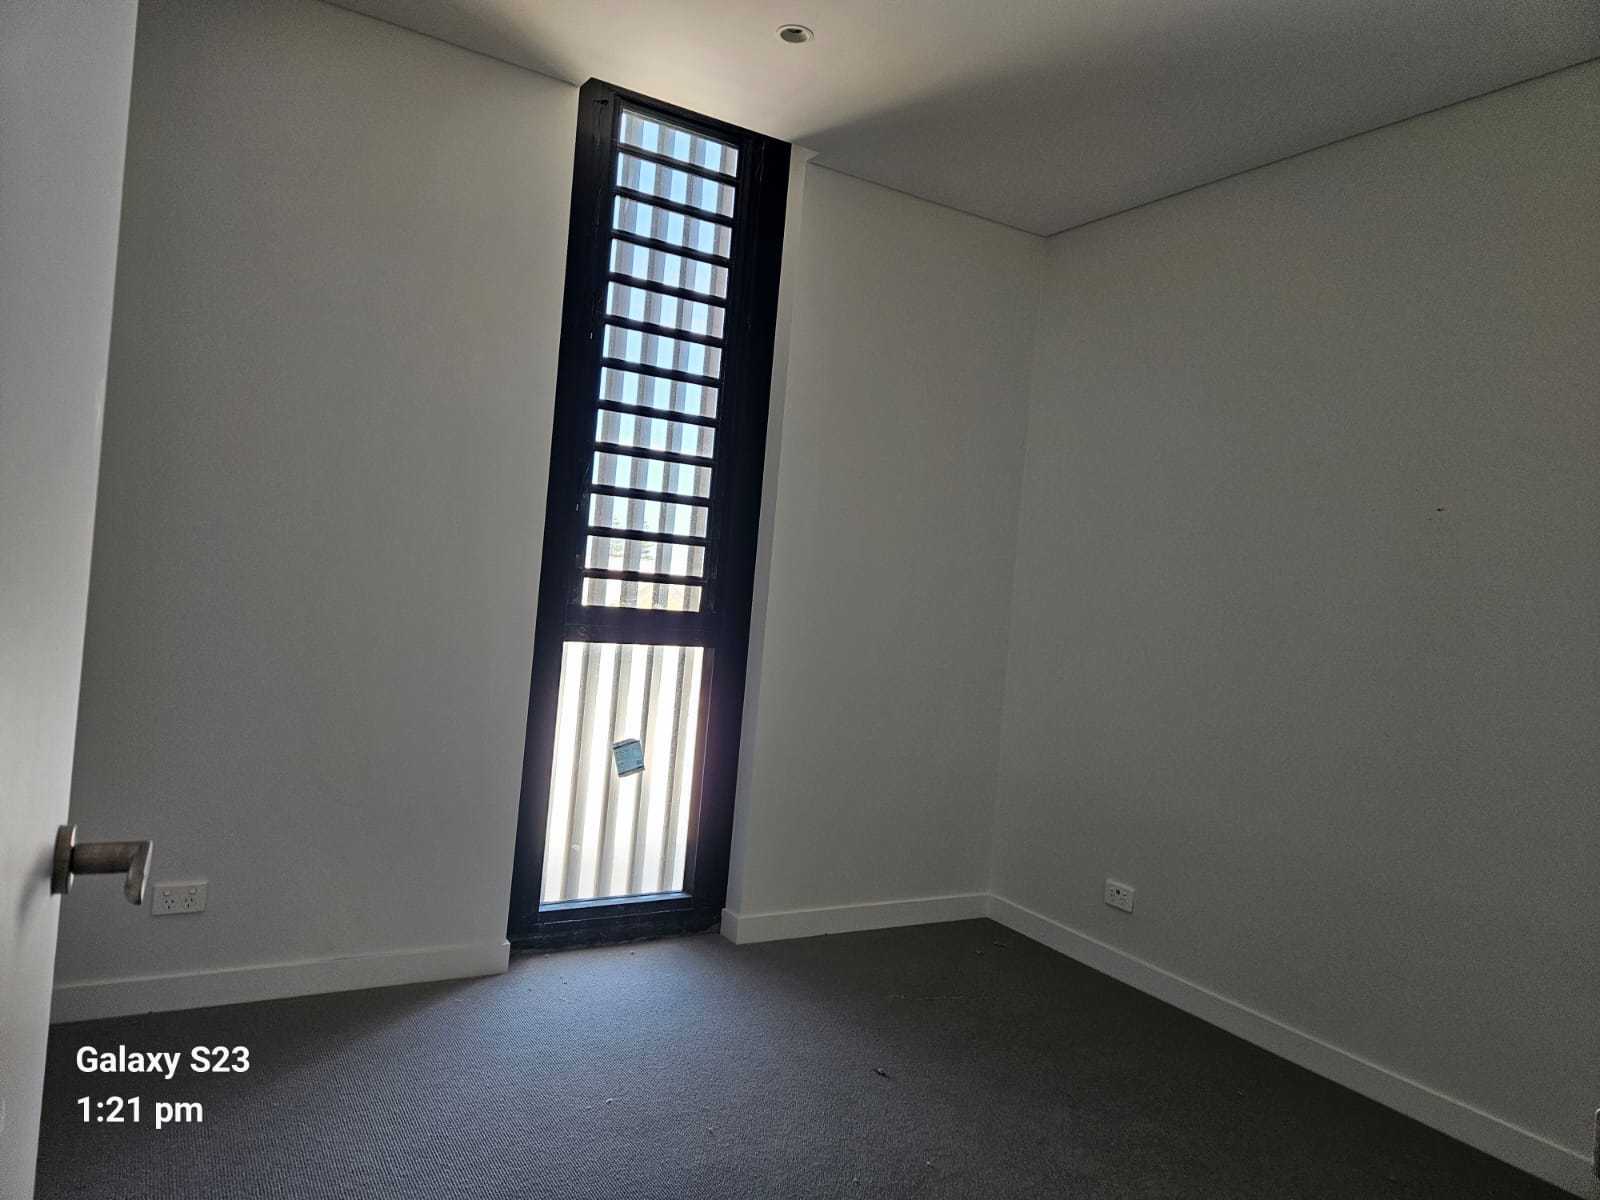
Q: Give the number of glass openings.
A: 13